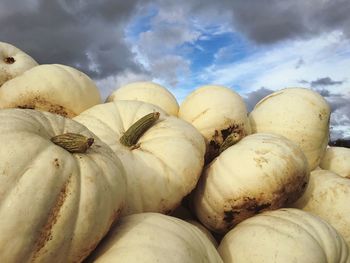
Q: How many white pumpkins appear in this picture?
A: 12